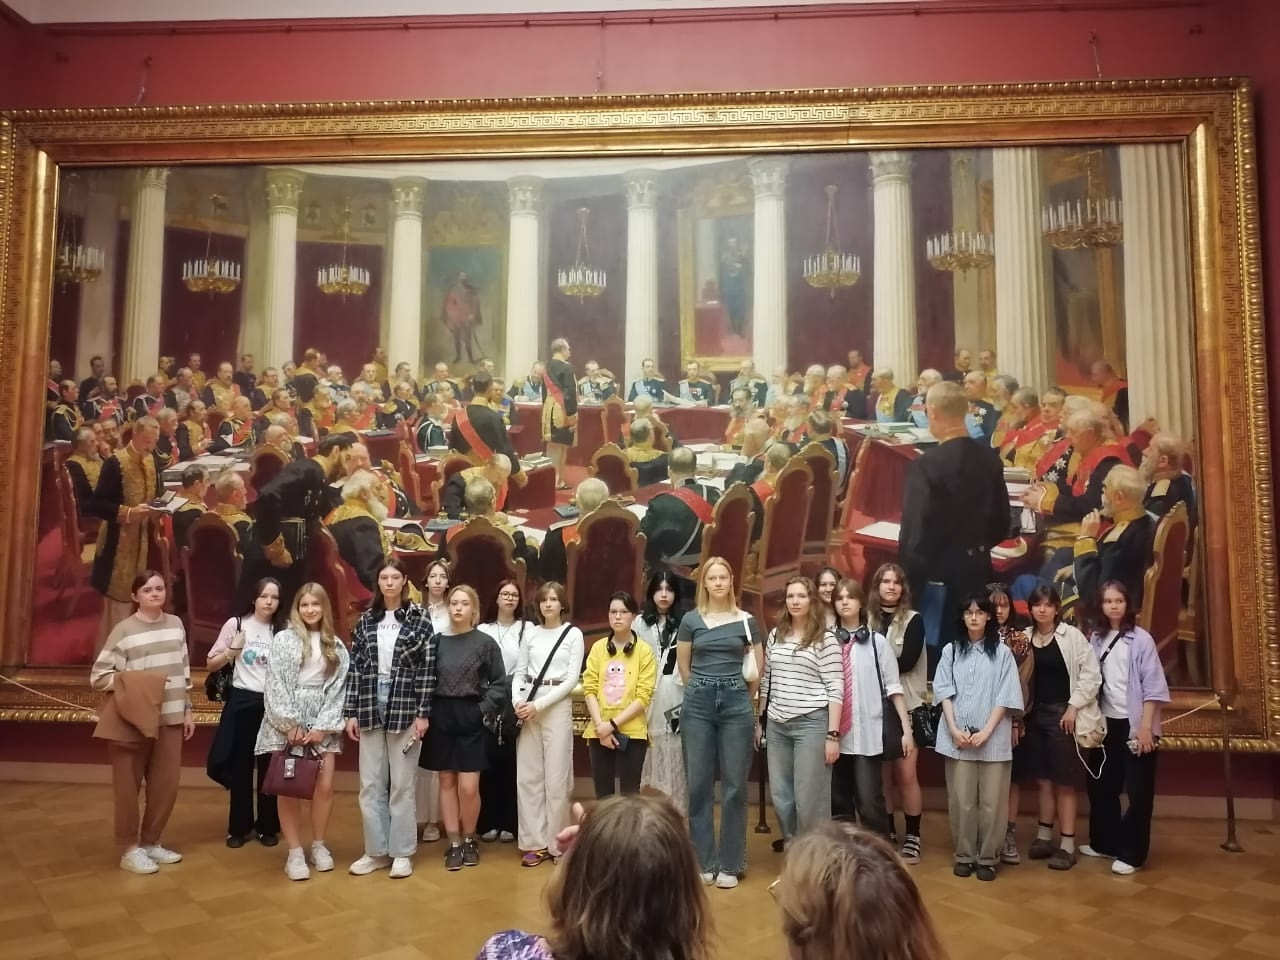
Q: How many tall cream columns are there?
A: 9